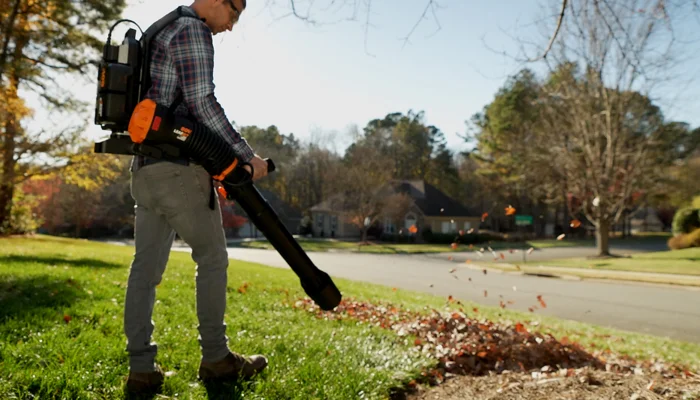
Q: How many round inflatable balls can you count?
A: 0